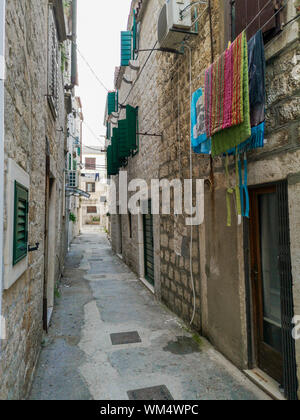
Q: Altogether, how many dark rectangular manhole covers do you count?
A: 2